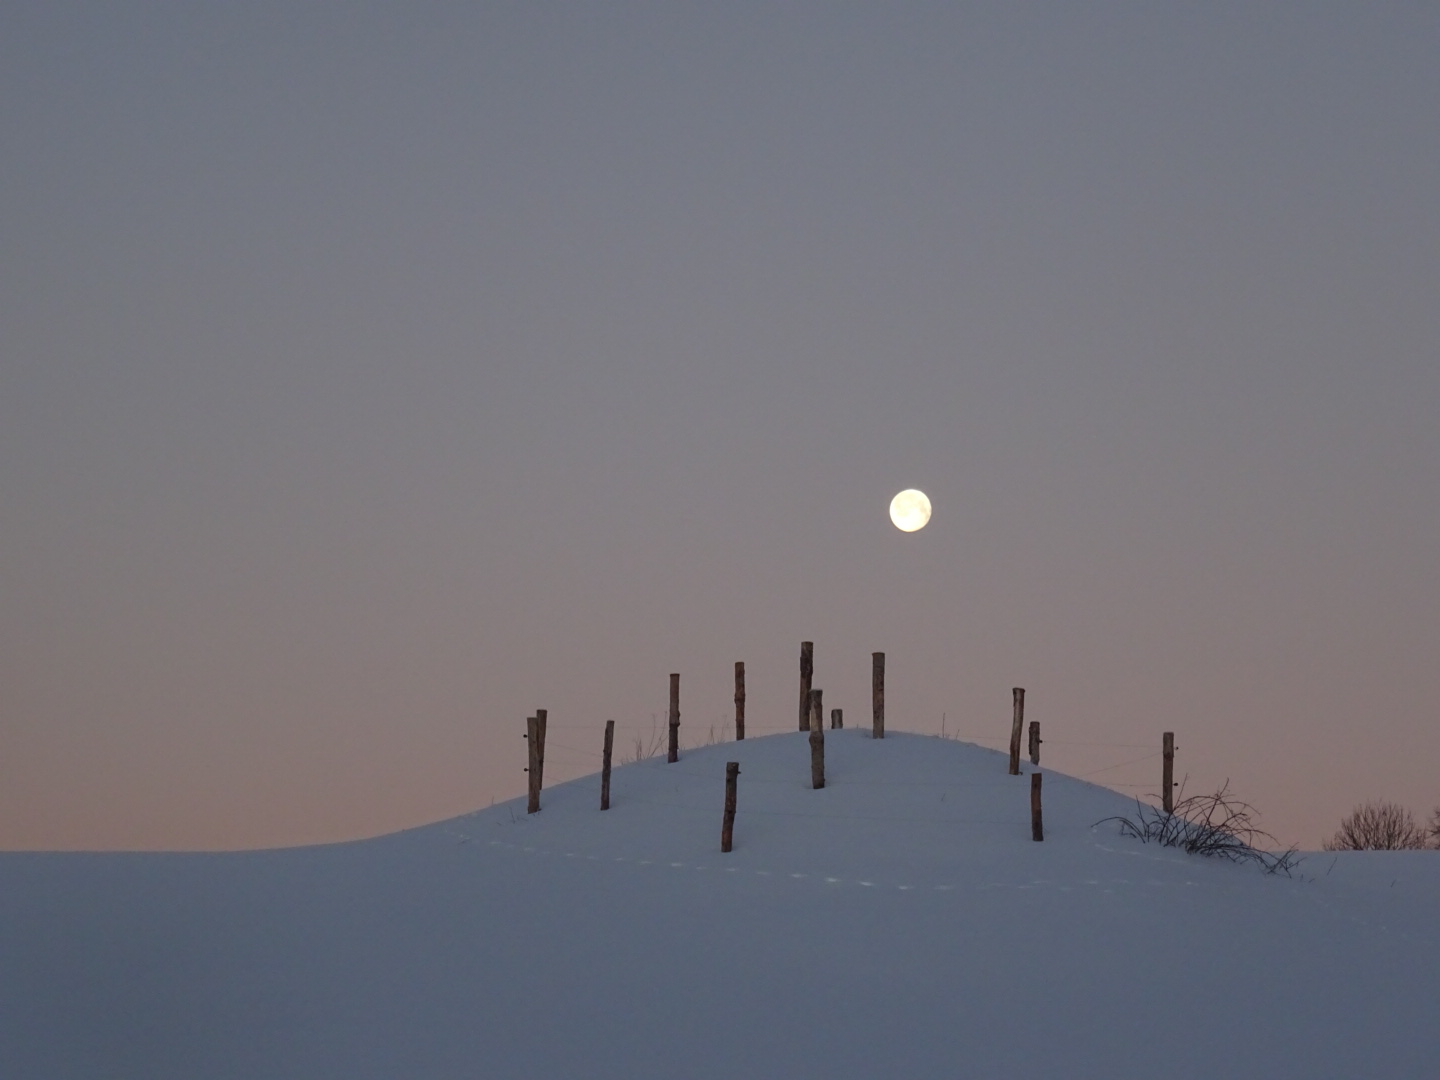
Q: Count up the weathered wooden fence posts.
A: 14